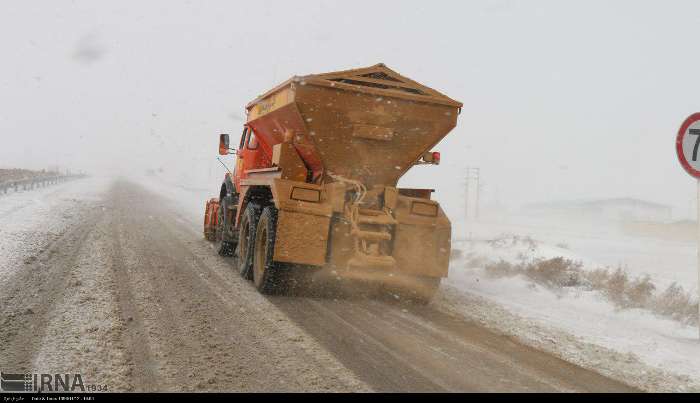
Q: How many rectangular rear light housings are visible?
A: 2